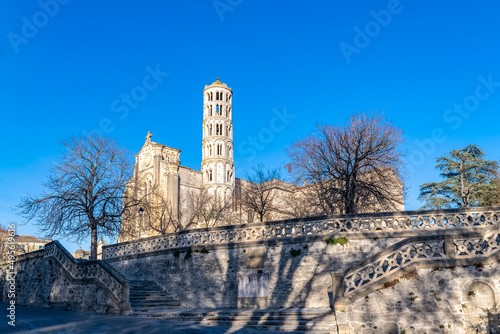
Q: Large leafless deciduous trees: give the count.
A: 2